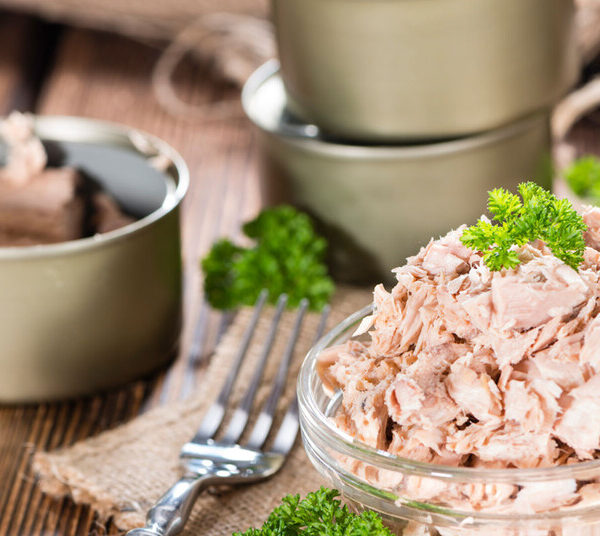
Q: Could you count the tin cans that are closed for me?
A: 2